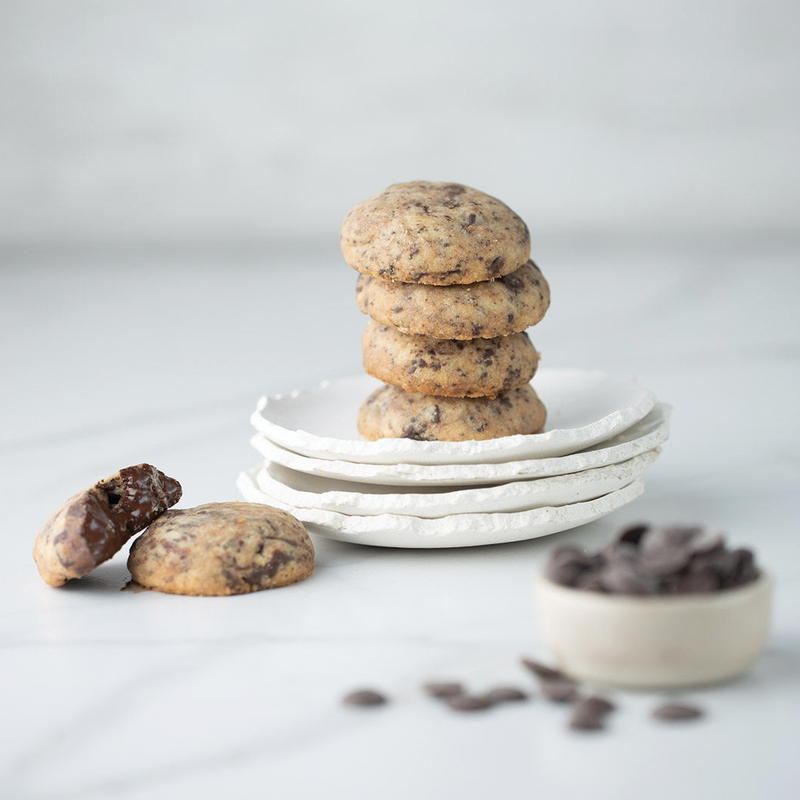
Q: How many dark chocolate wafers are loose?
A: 9